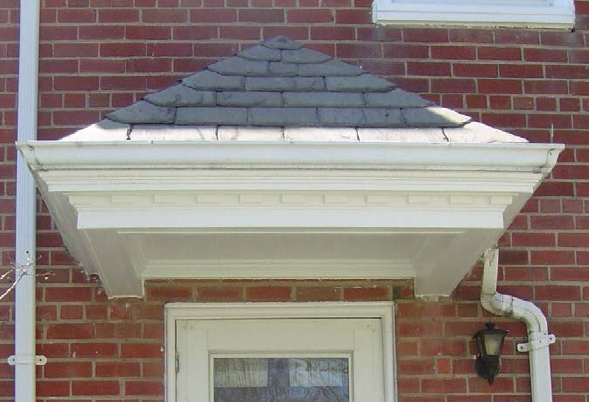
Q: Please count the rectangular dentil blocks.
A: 11